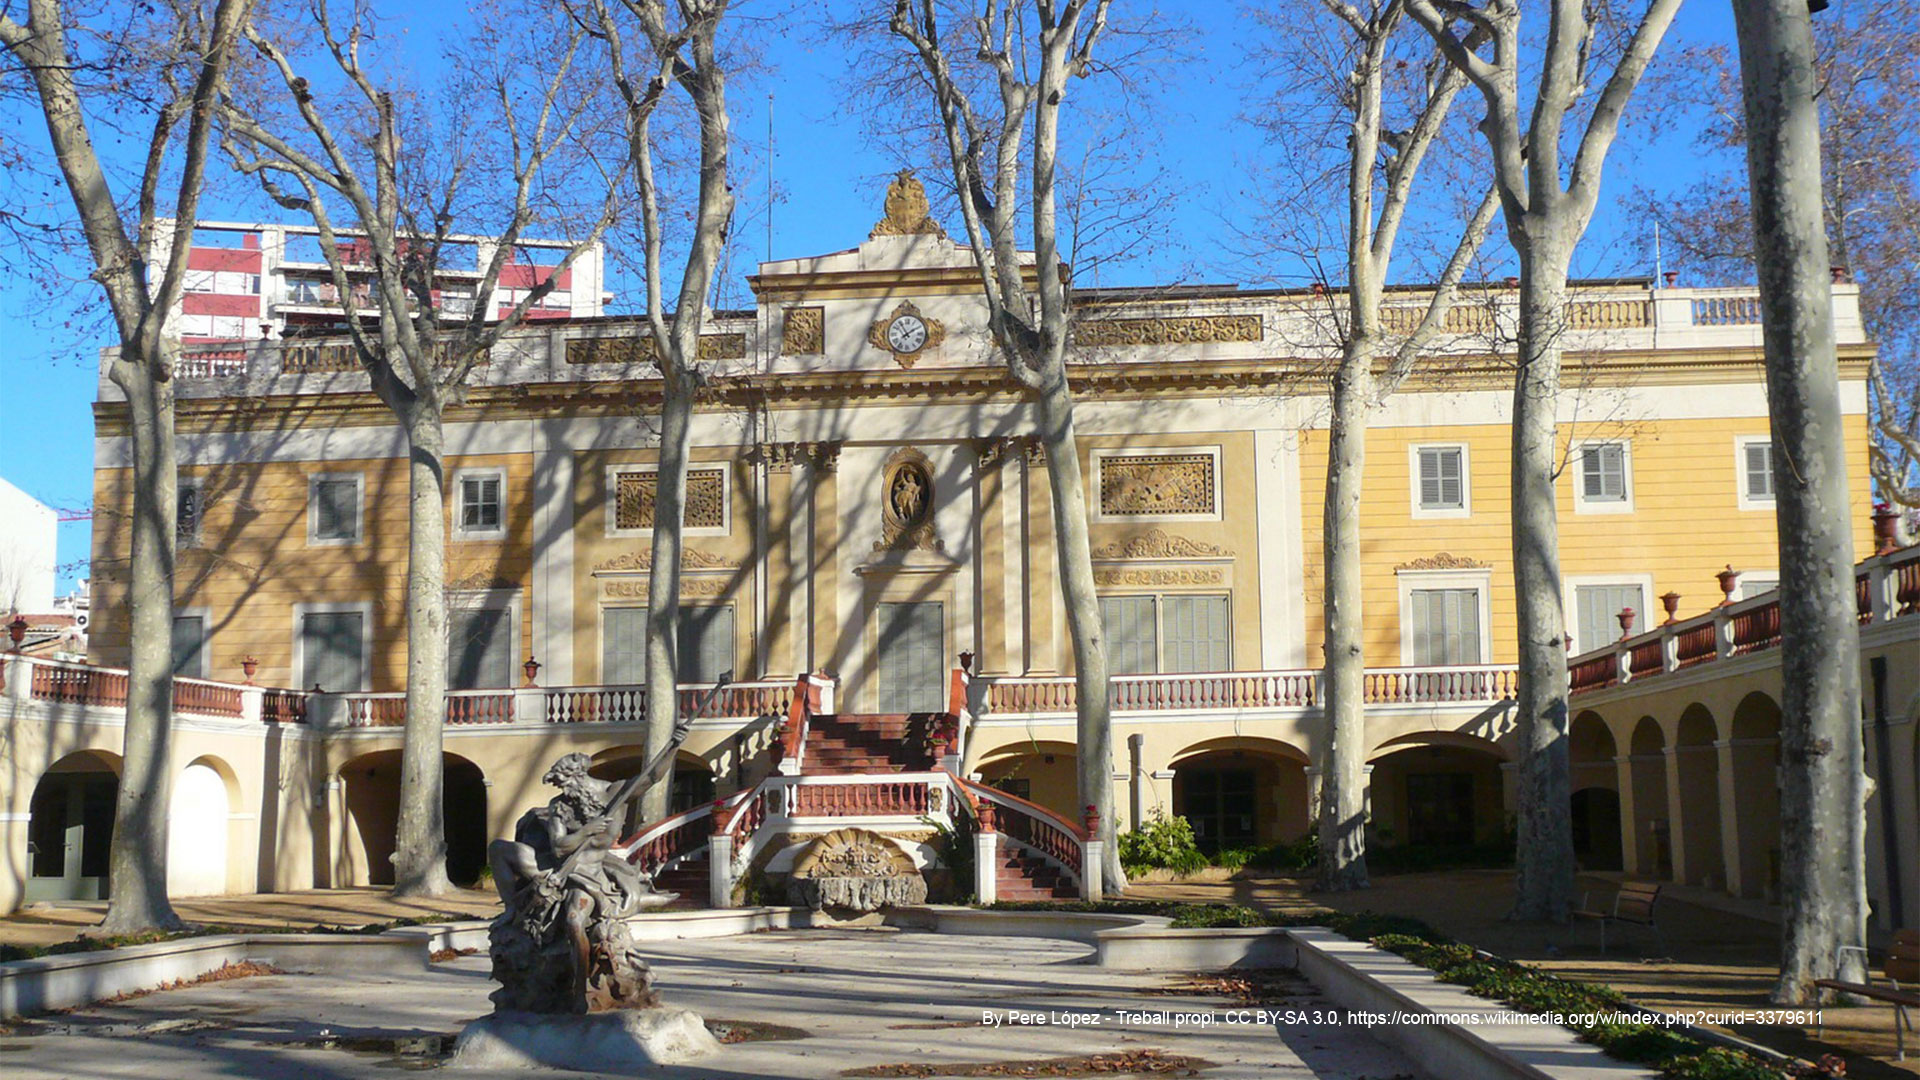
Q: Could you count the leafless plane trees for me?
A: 7